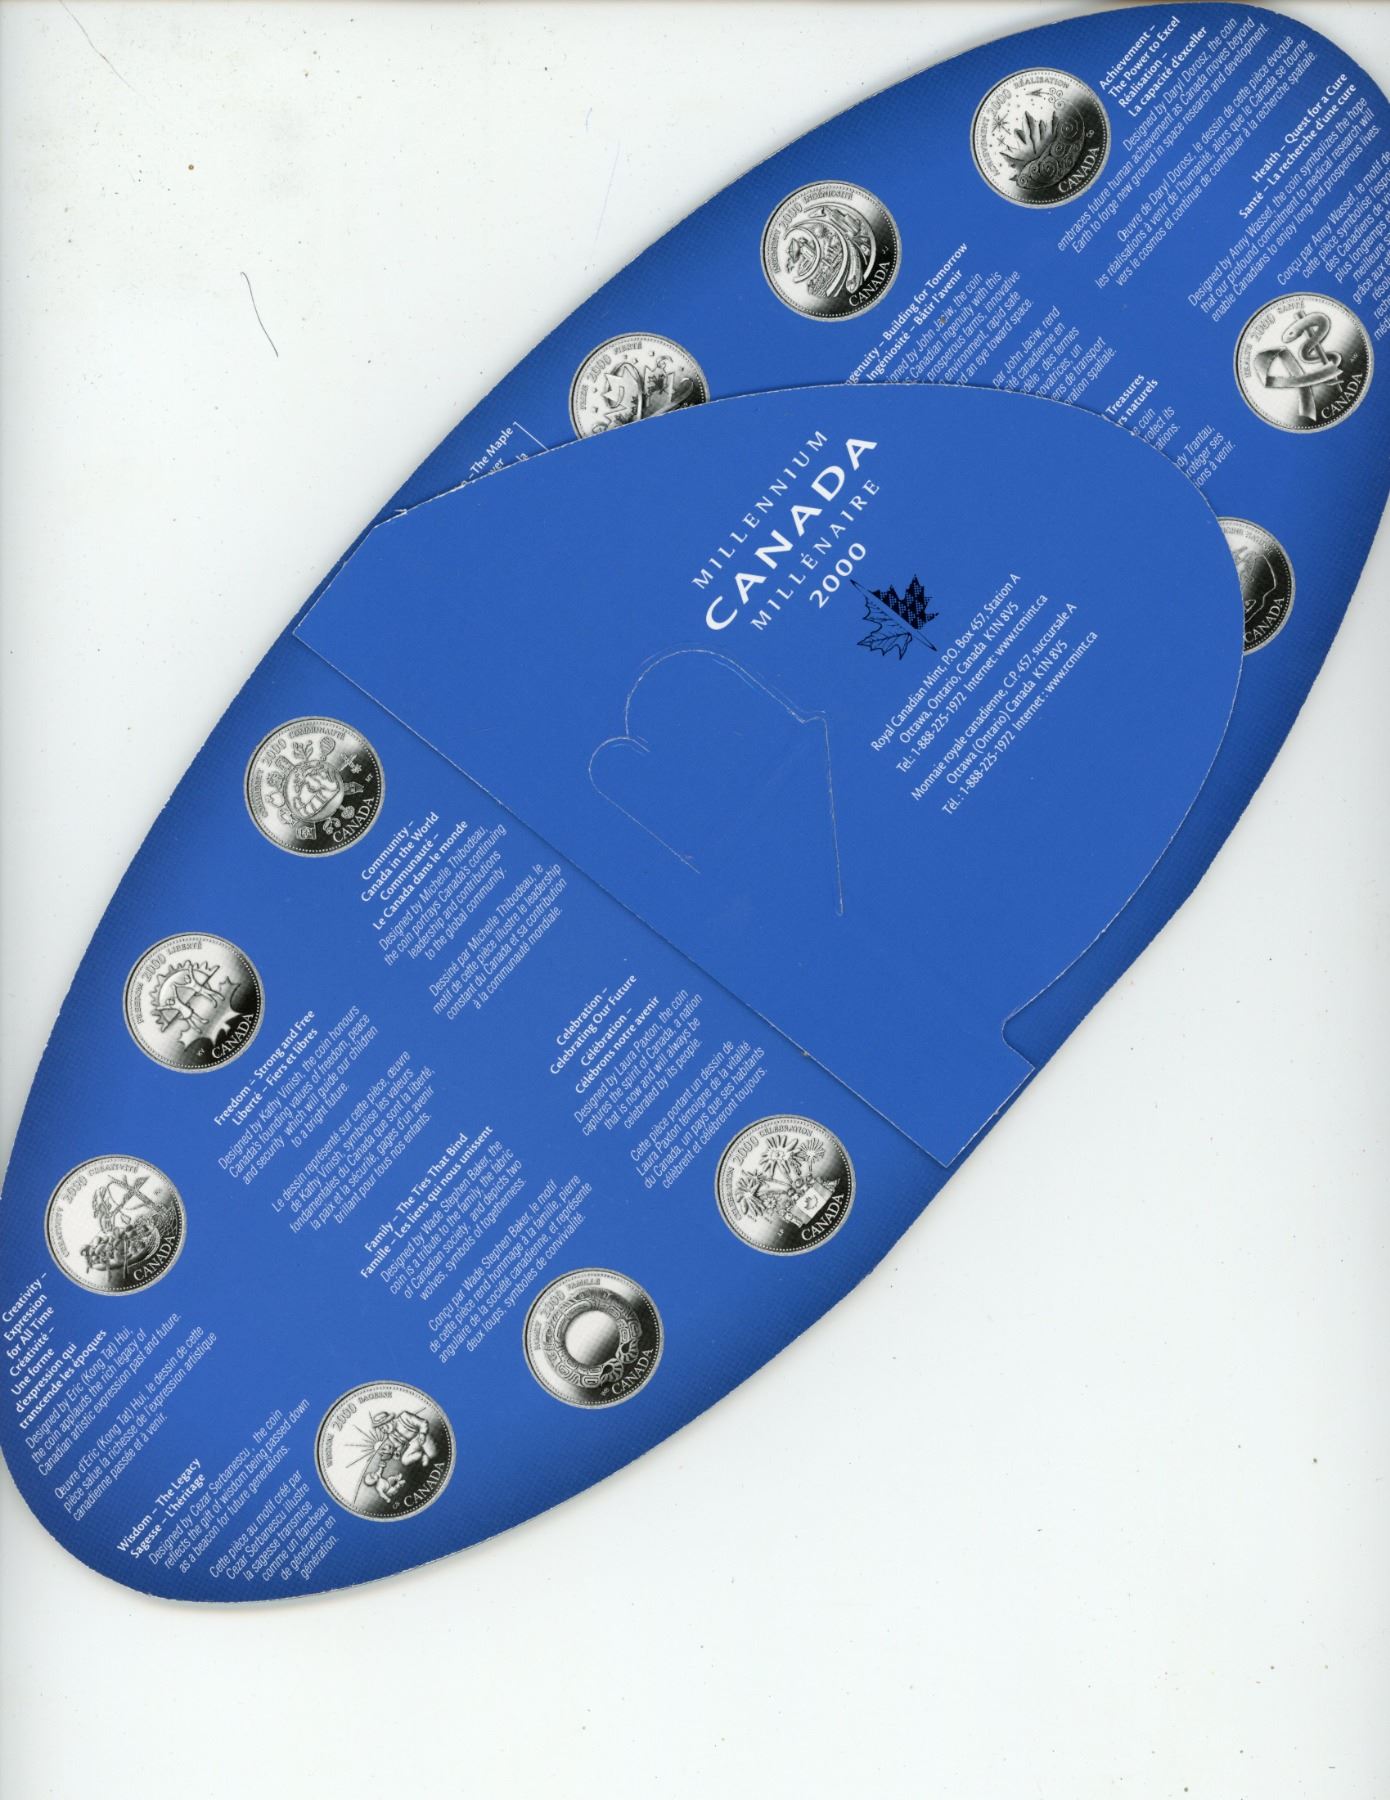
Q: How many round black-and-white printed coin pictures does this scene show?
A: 11